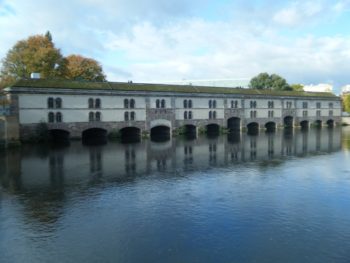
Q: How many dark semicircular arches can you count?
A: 13